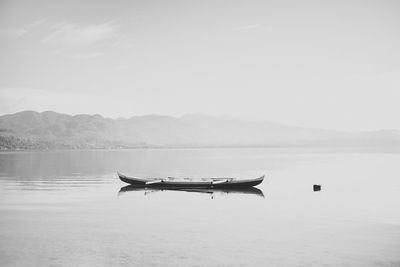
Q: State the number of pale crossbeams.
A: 2